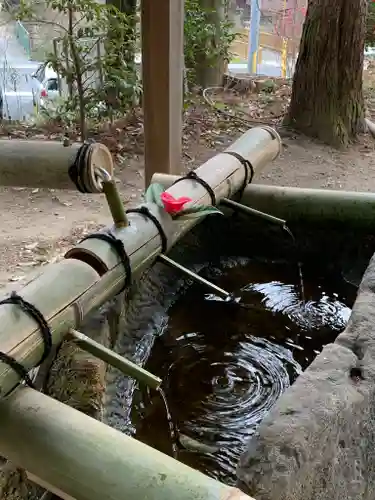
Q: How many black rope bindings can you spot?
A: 7